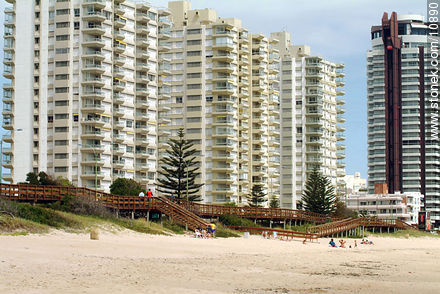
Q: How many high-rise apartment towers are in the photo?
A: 4